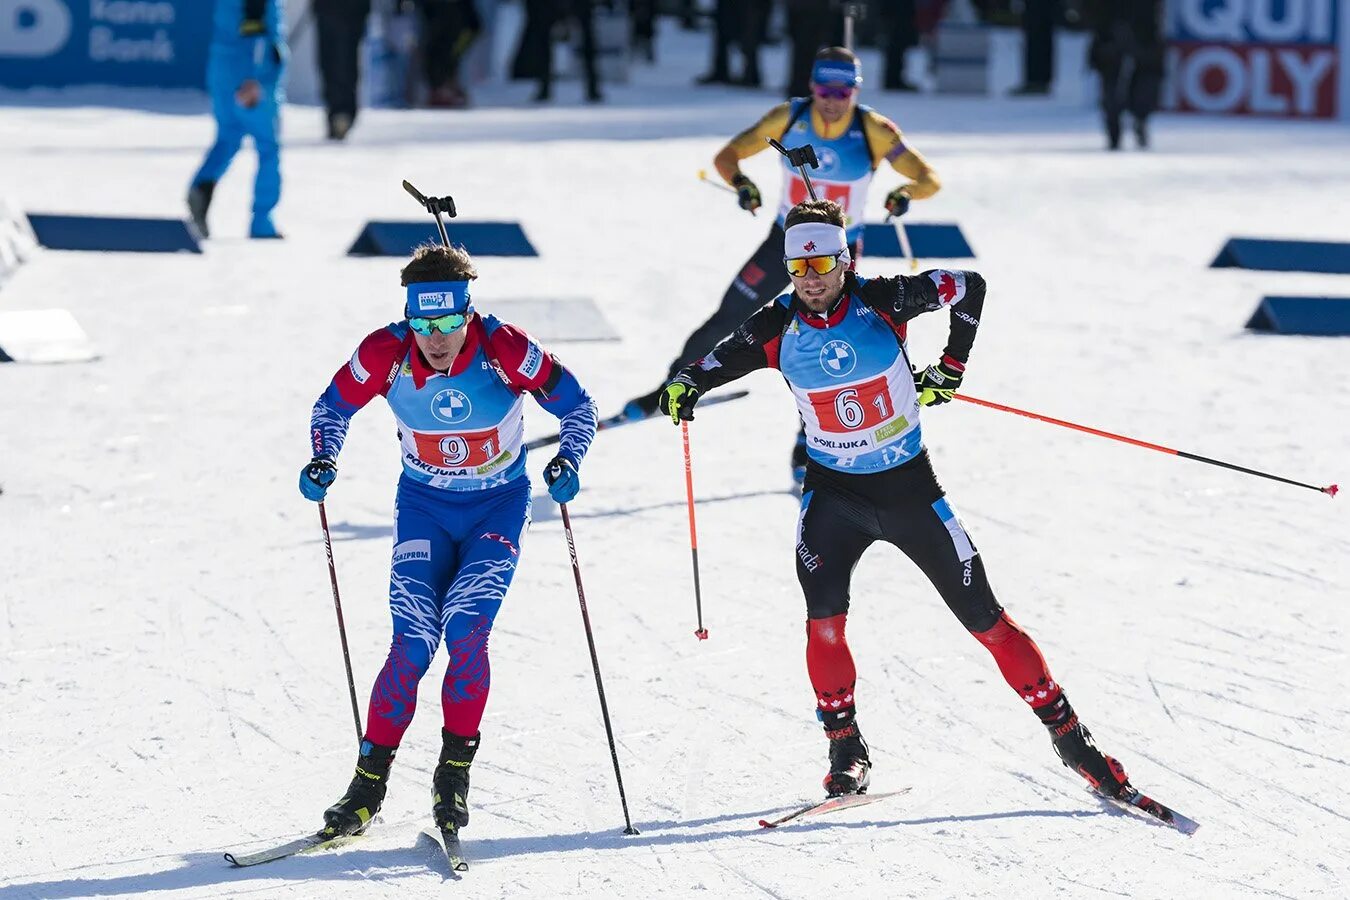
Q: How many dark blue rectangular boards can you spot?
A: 5